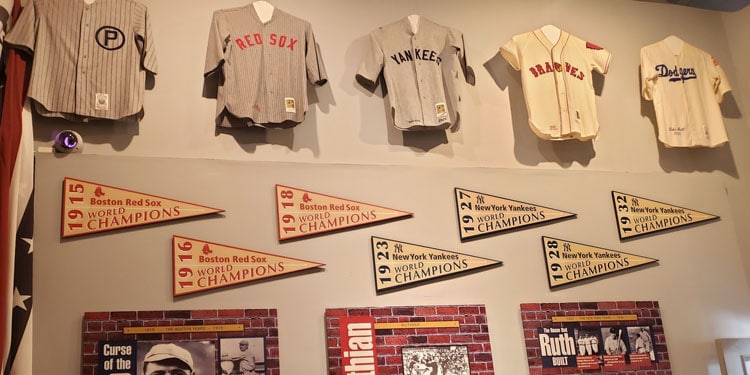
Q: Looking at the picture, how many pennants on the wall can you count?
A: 7